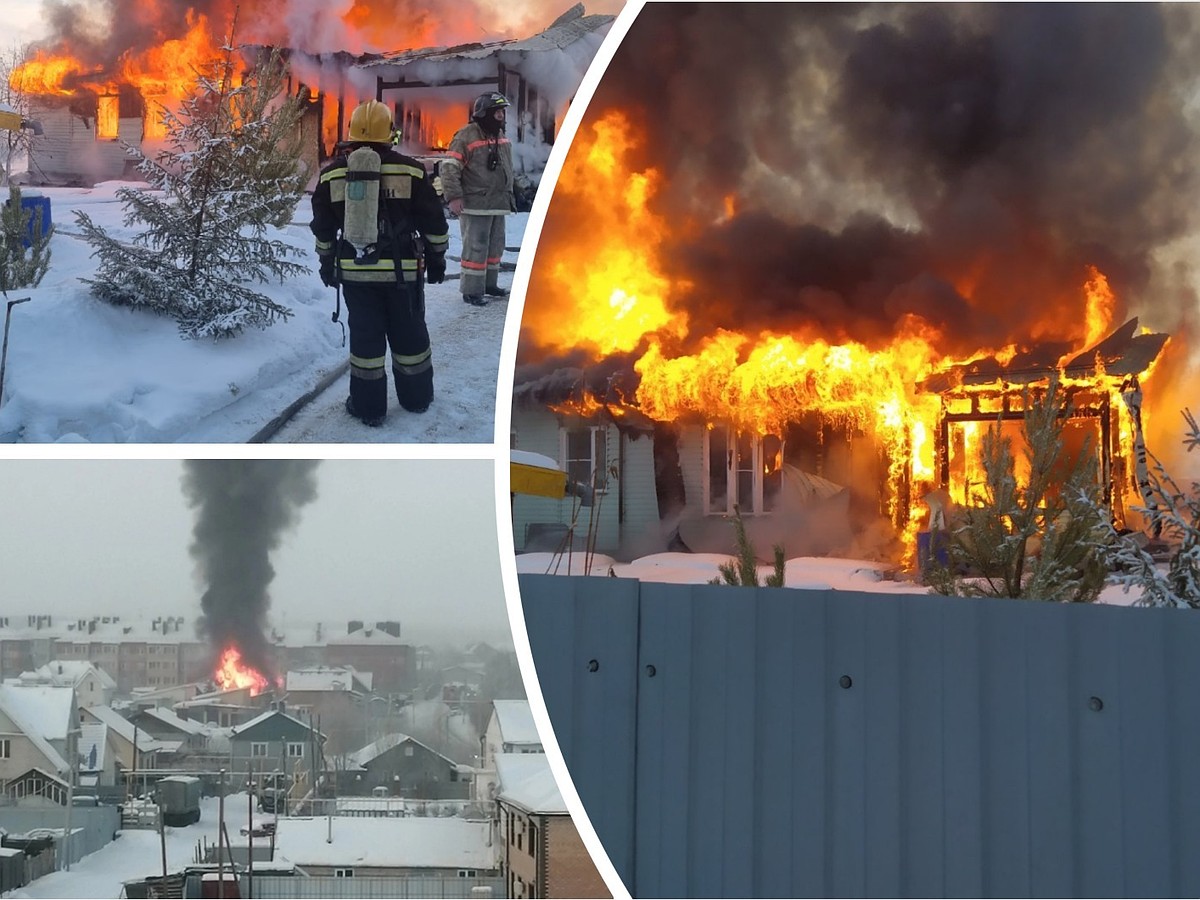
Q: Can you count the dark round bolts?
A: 4